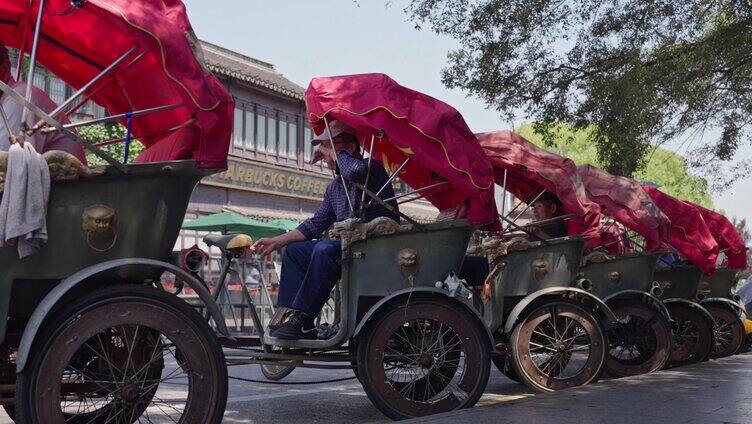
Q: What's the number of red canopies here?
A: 6